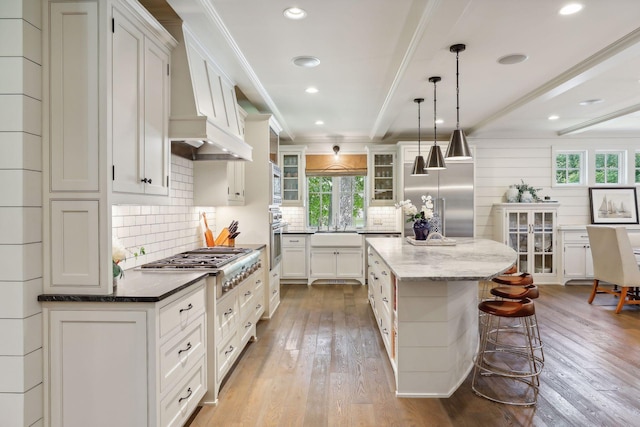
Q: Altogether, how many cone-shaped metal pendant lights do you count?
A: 3